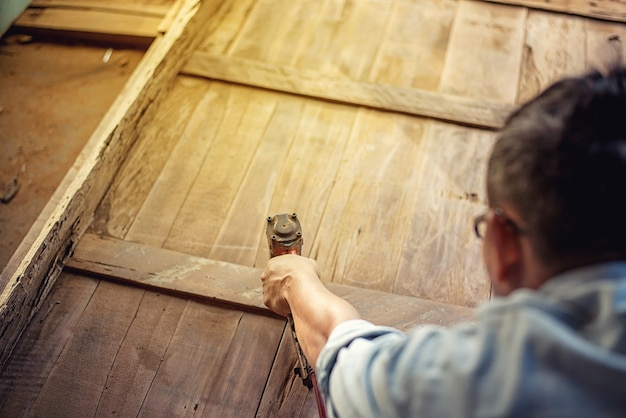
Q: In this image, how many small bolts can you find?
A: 4